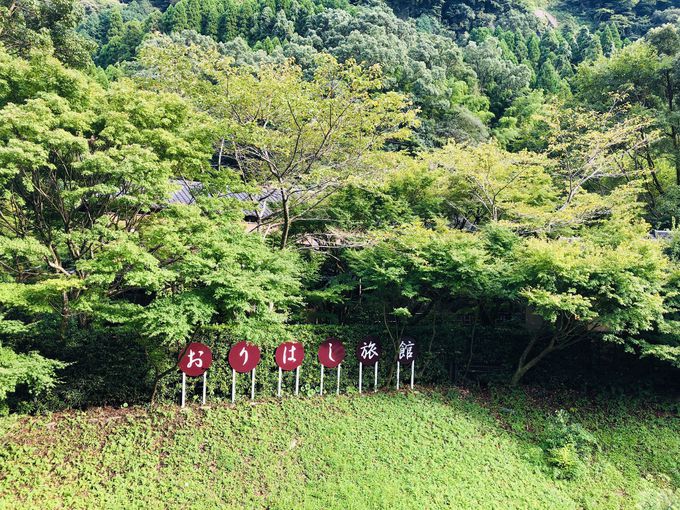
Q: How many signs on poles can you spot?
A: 6